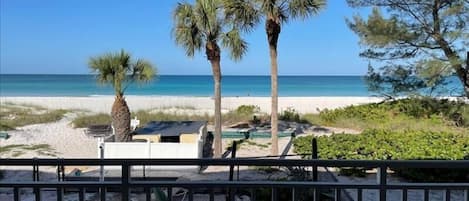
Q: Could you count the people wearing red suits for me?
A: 0